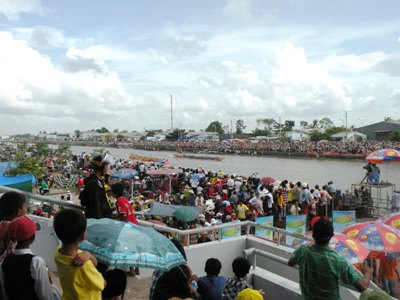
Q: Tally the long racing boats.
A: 2